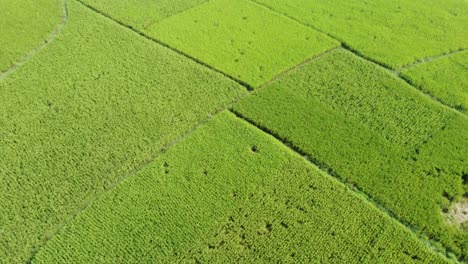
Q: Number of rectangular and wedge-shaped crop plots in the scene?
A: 8